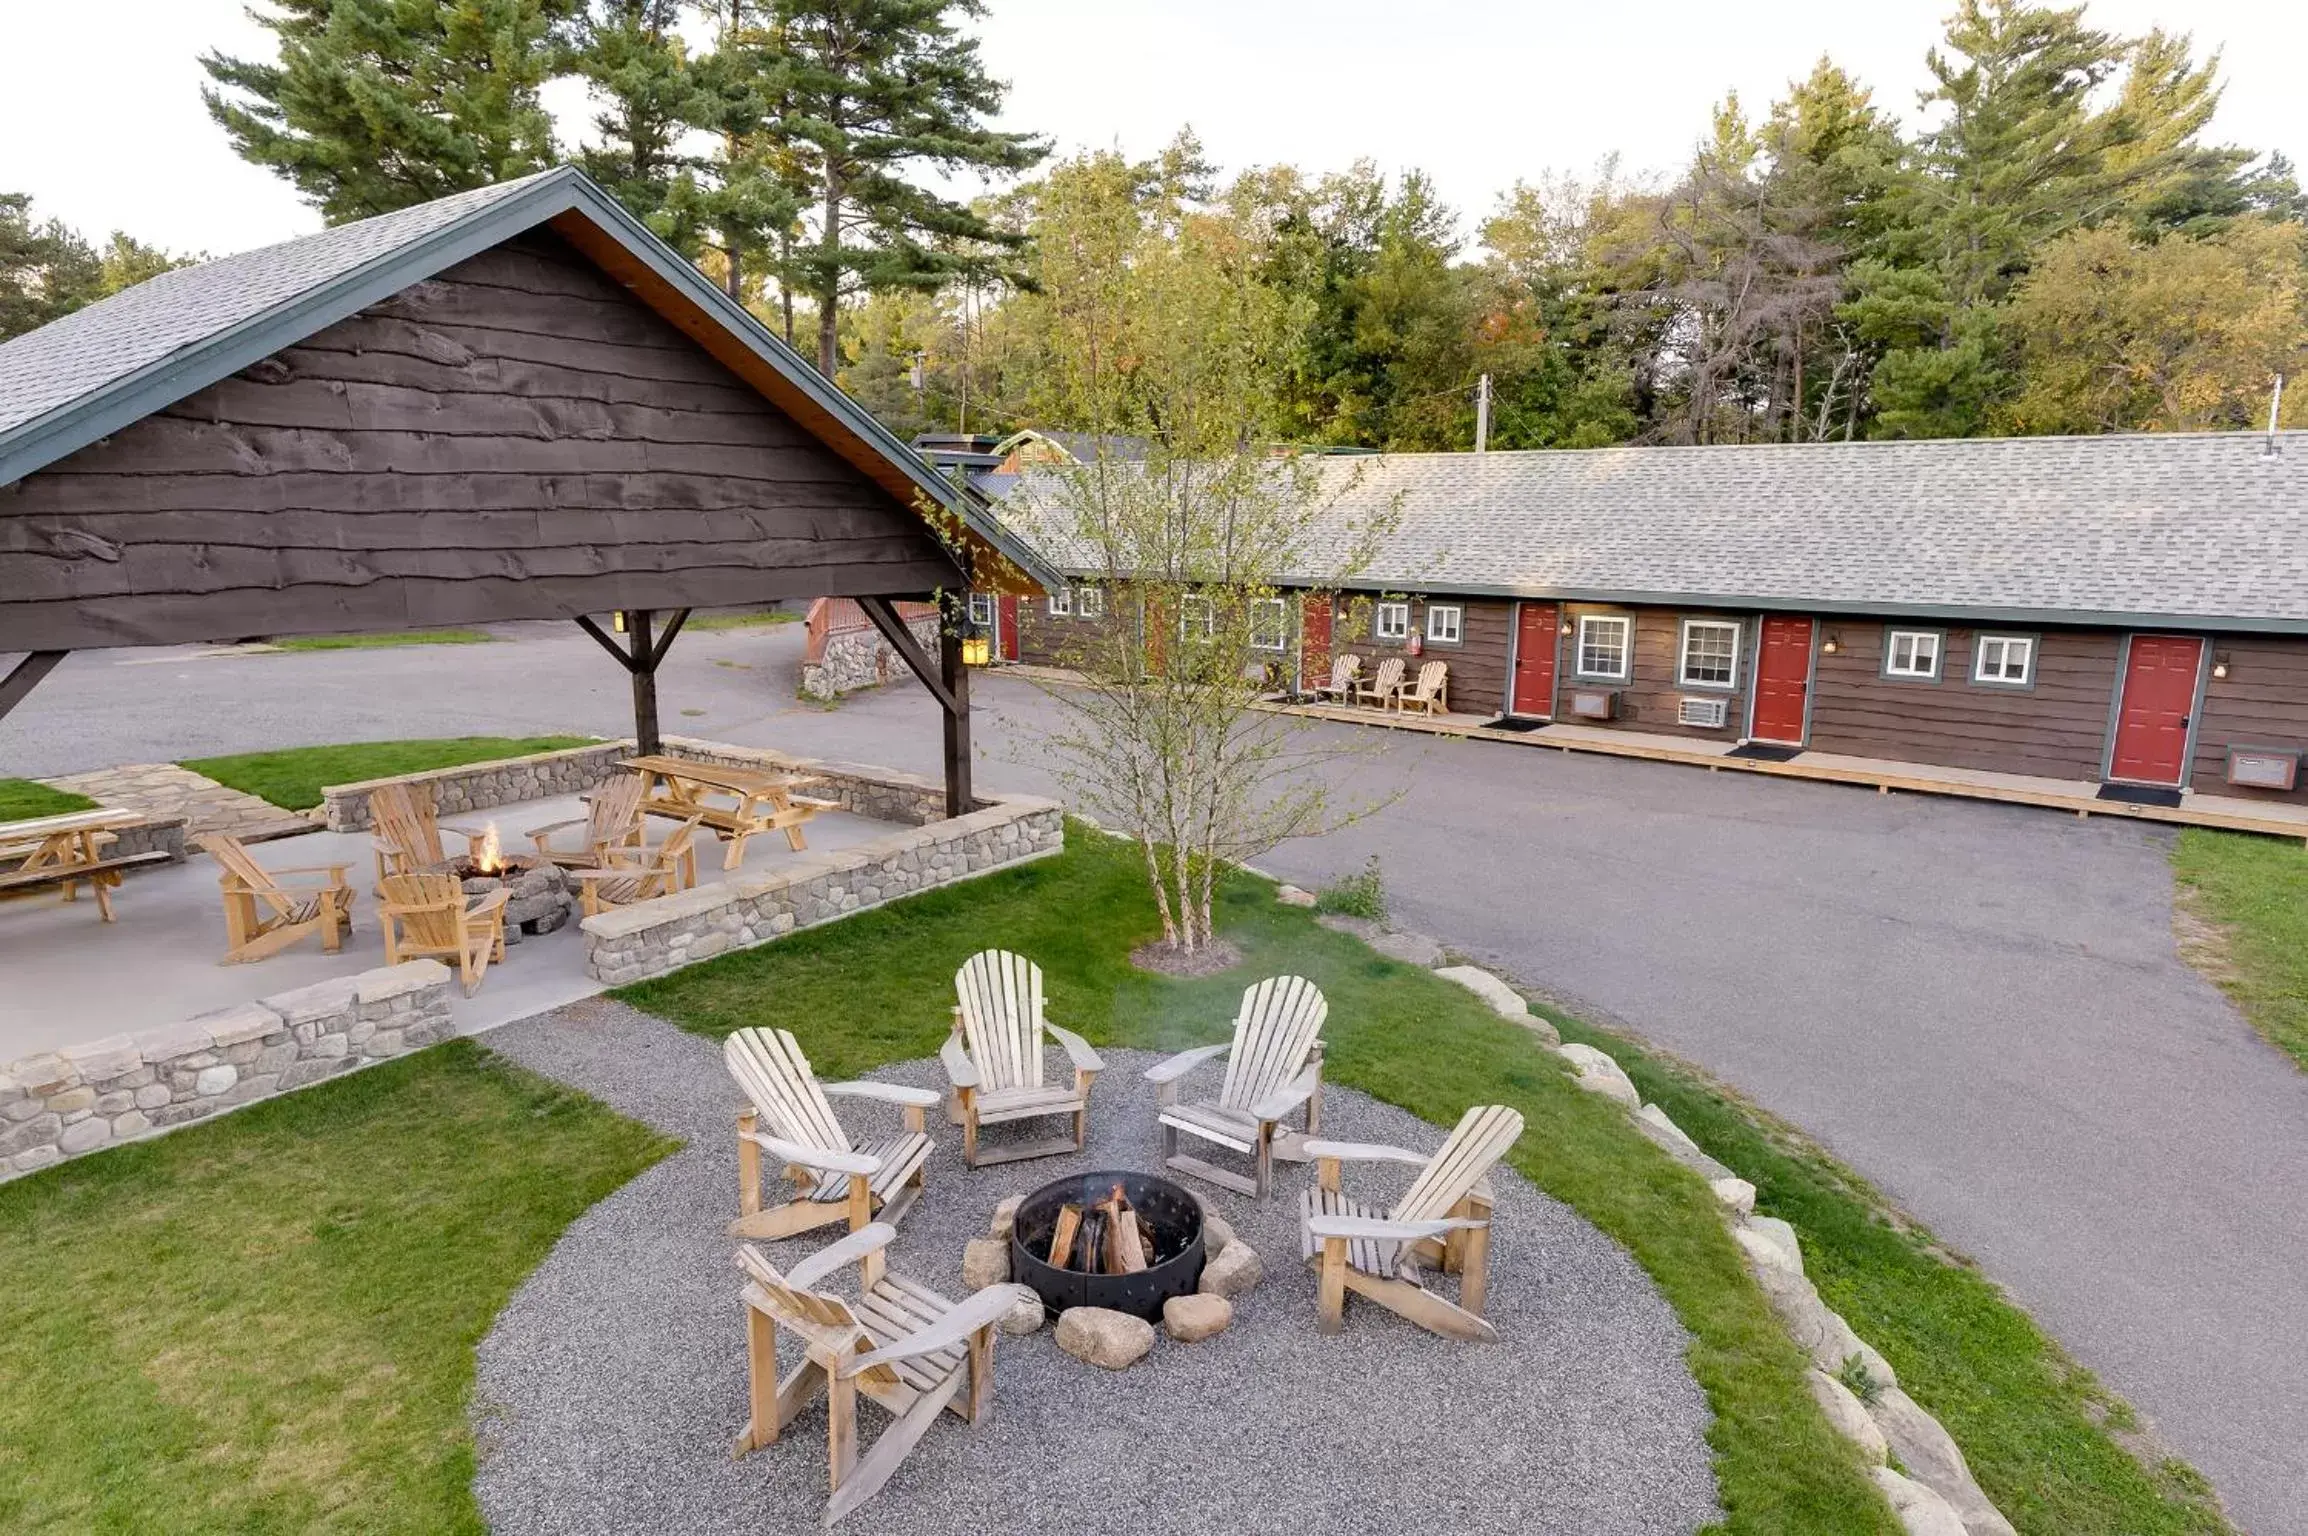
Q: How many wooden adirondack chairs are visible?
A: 13